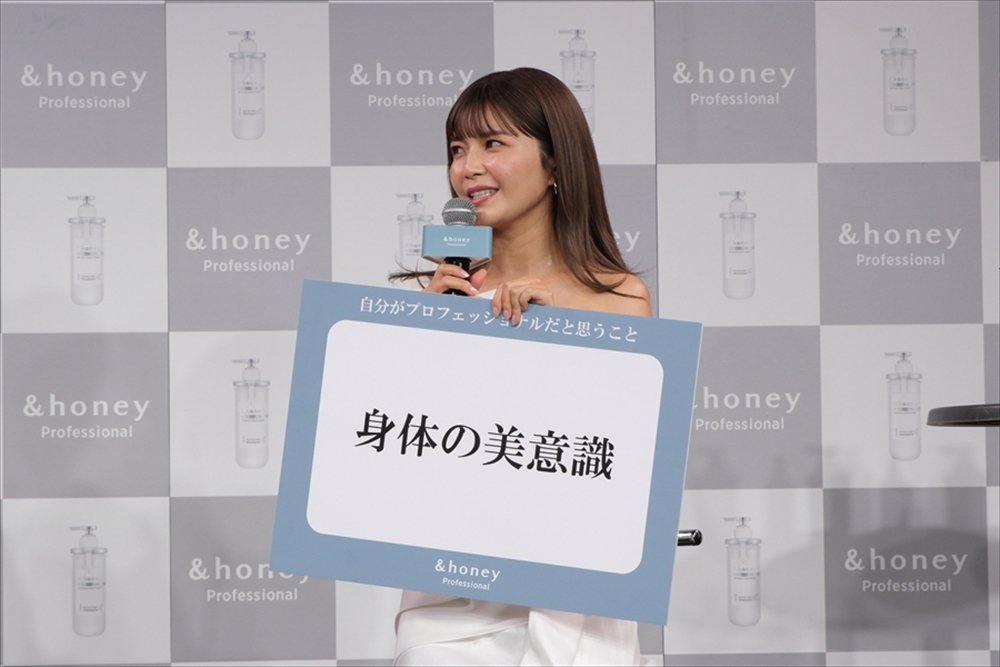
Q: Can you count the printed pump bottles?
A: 10